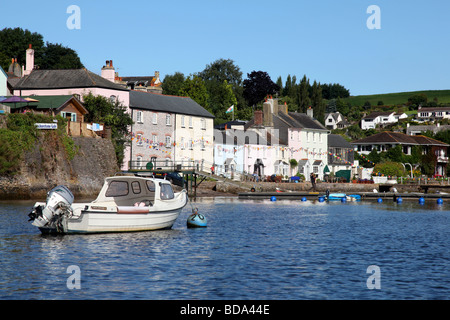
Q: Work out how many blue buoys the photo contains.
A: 9